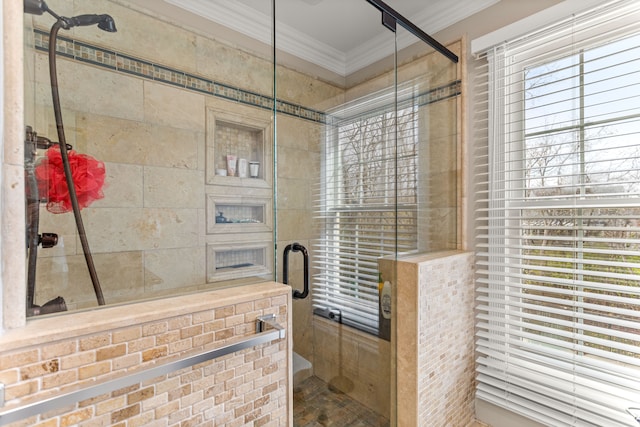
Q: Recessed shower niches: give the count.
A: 3